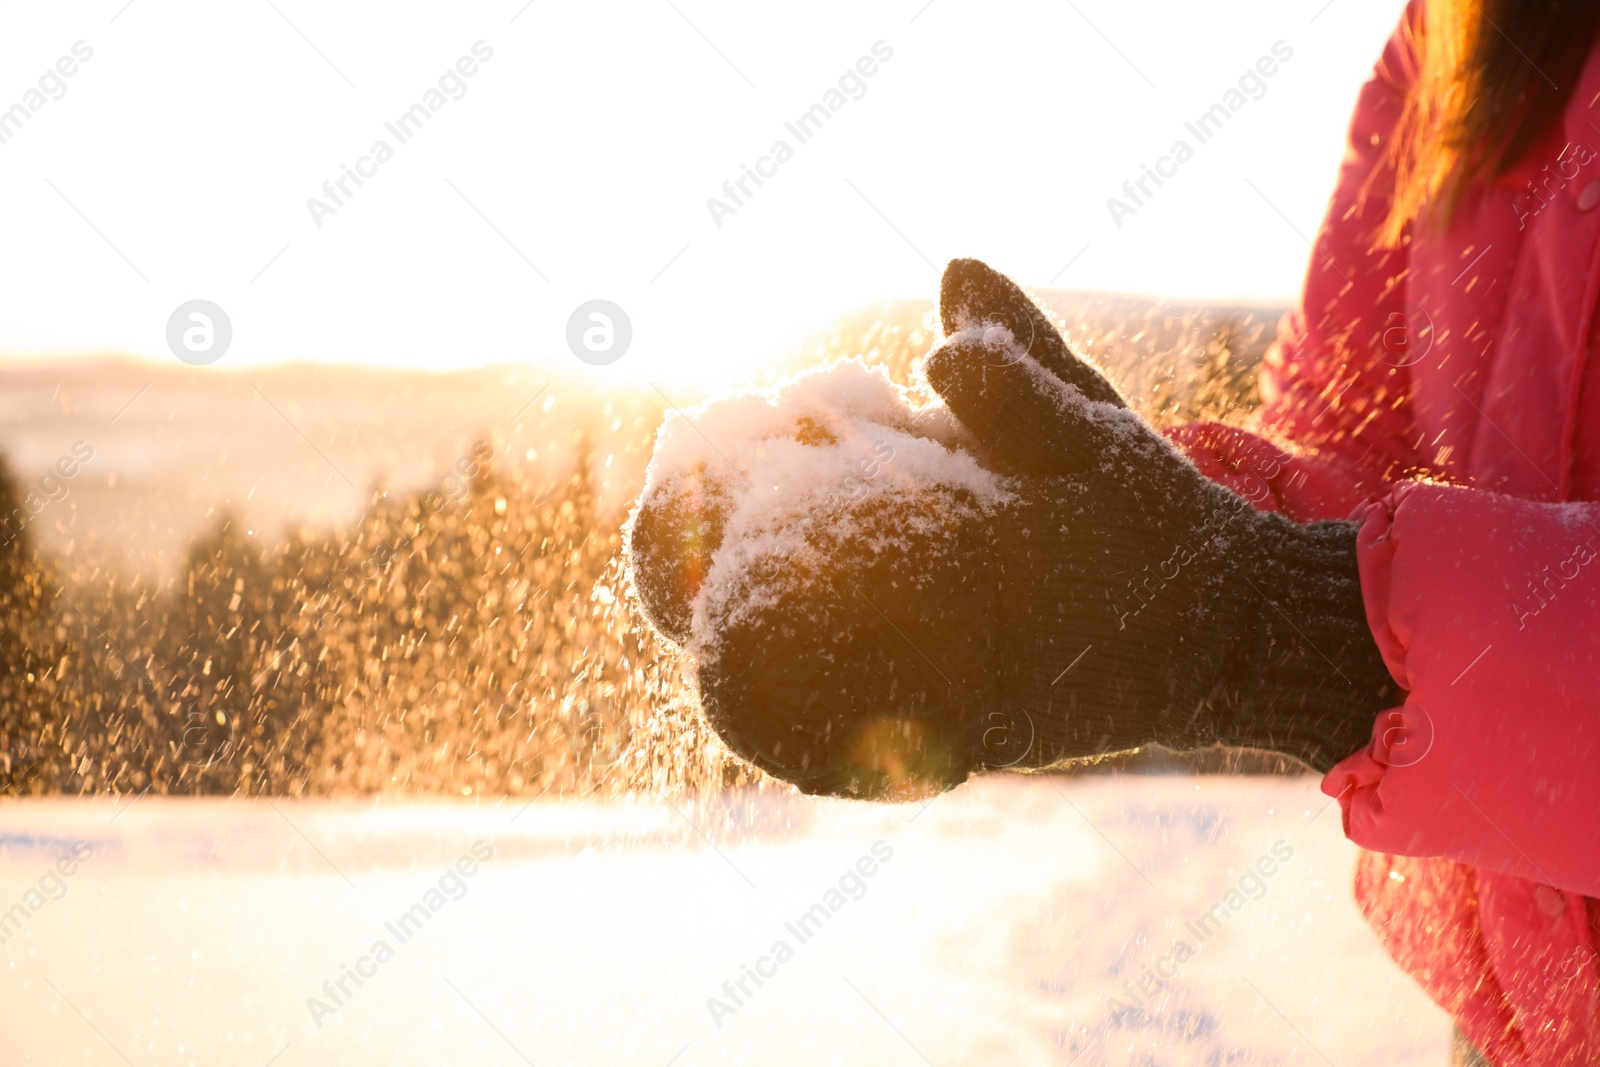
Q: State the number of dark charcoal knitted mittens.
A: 2